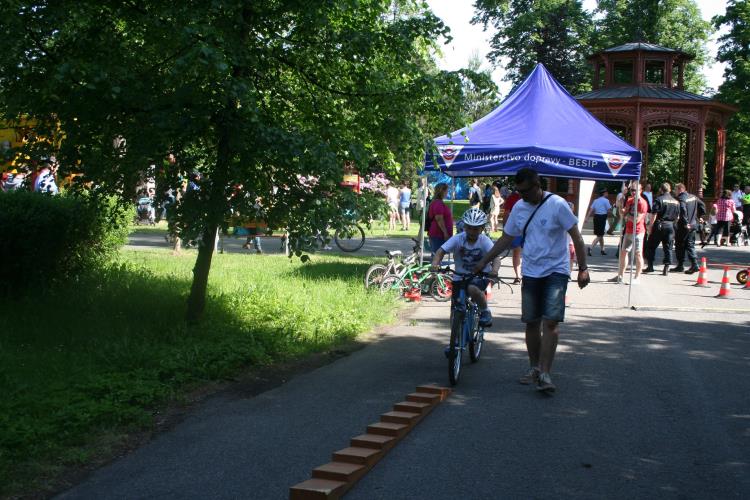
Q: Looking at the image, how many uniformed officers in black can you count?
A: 2